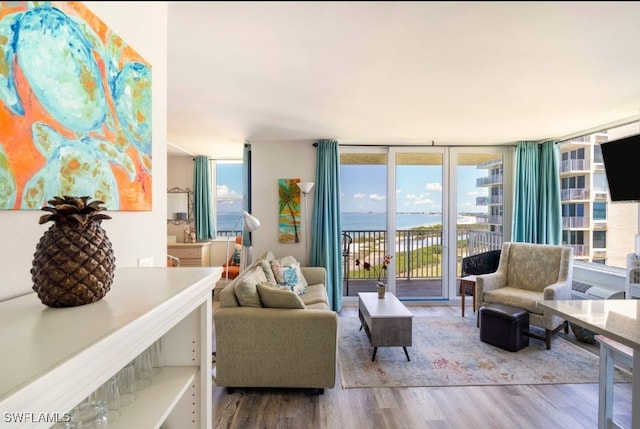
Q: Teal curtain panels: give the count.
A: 5